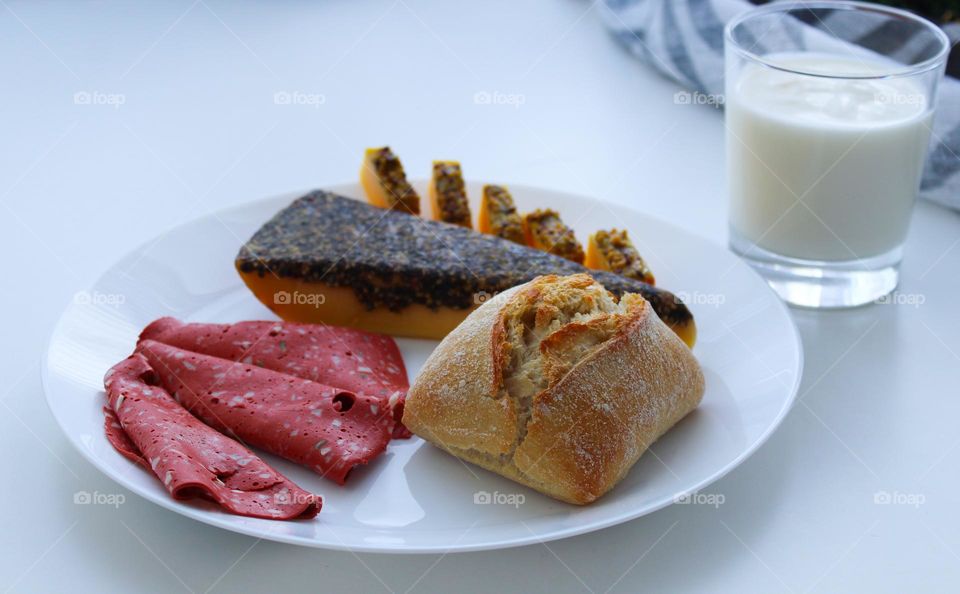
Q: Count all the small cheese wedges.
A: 5